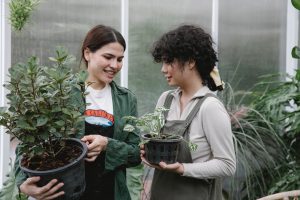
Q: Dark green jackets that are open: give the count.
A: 1